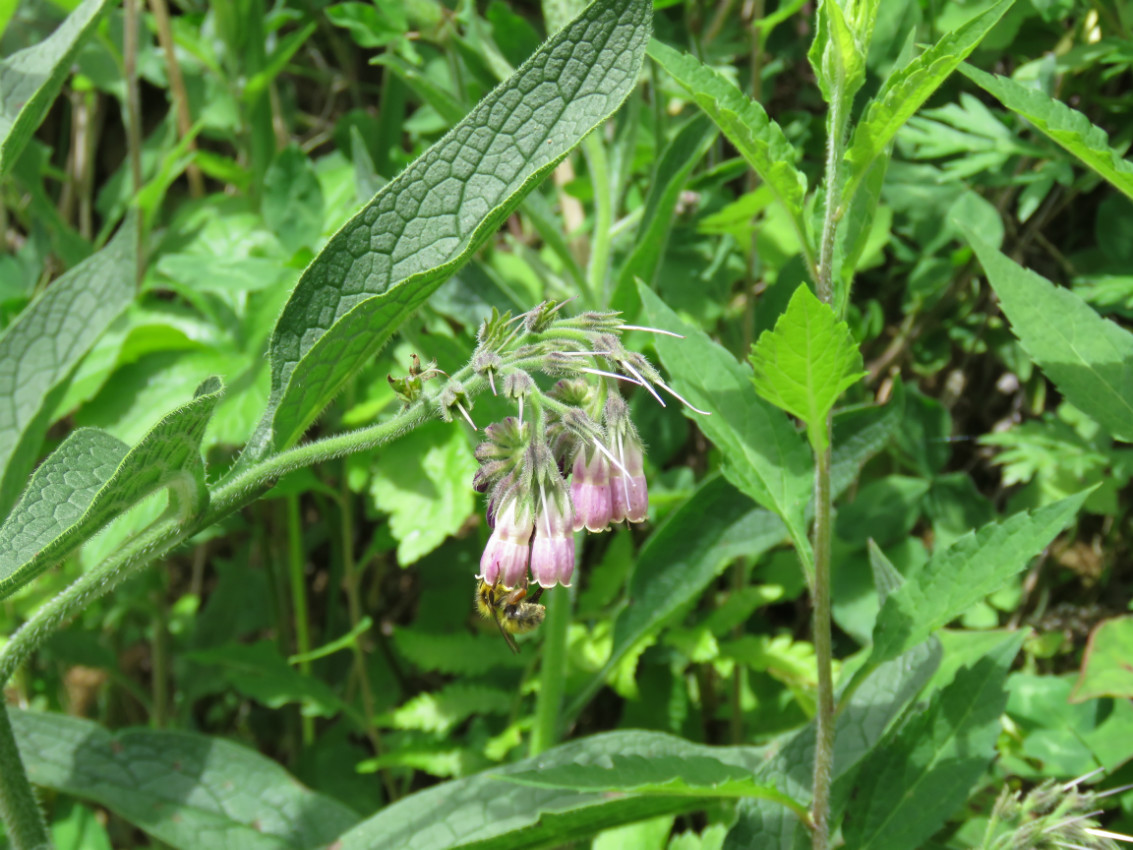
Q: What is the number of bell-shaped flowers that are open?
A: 4